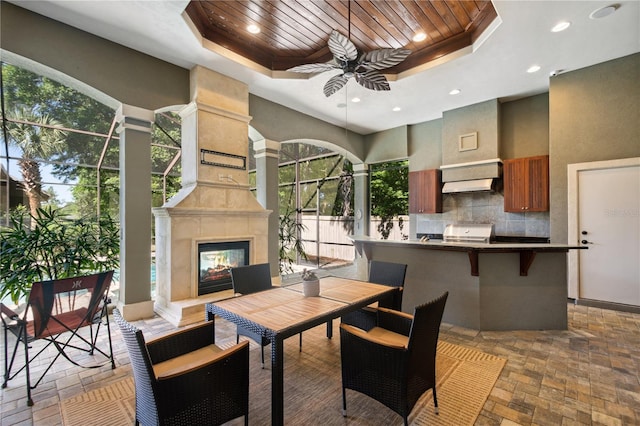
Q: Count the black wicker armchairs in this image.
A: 4